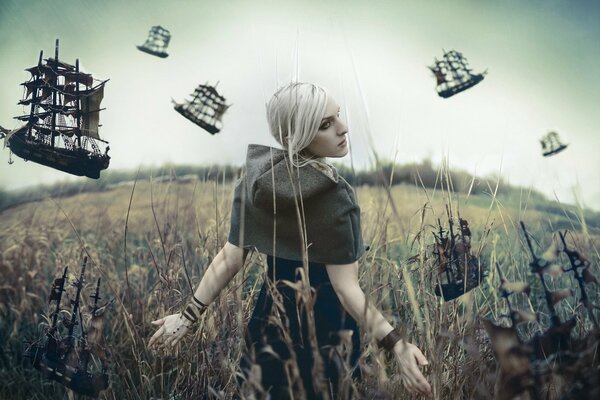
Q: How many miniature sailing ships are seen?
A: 8